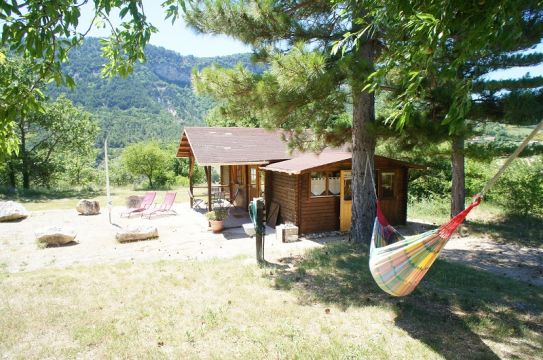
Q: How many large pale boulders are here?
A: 5